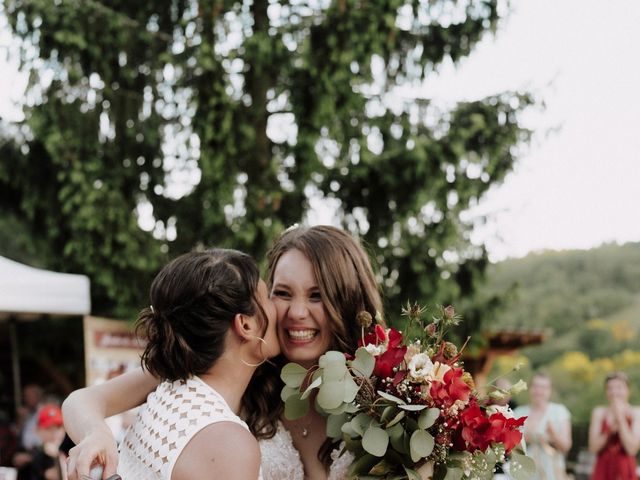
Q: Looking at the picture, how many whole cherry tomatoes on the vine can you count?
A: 0